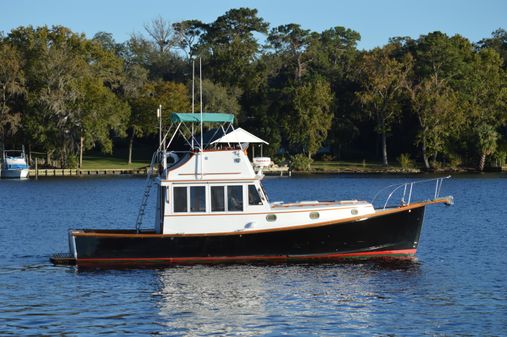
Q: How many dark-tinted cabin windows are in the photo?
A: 5